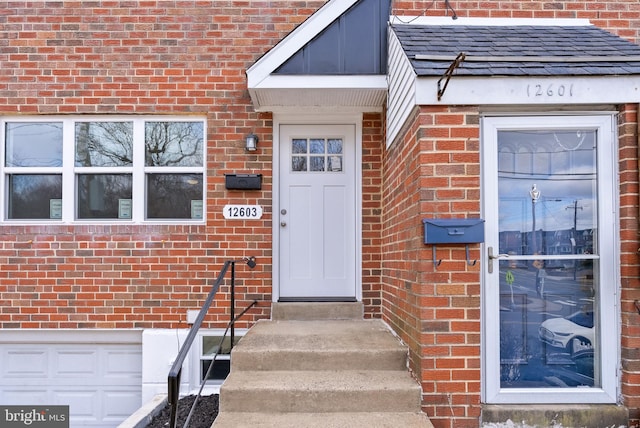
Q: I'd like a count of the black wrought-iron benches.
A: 0